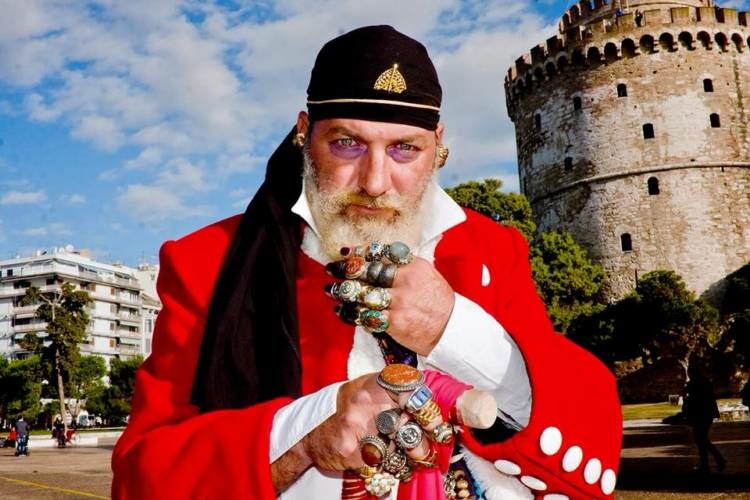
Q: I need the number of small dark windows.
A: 9